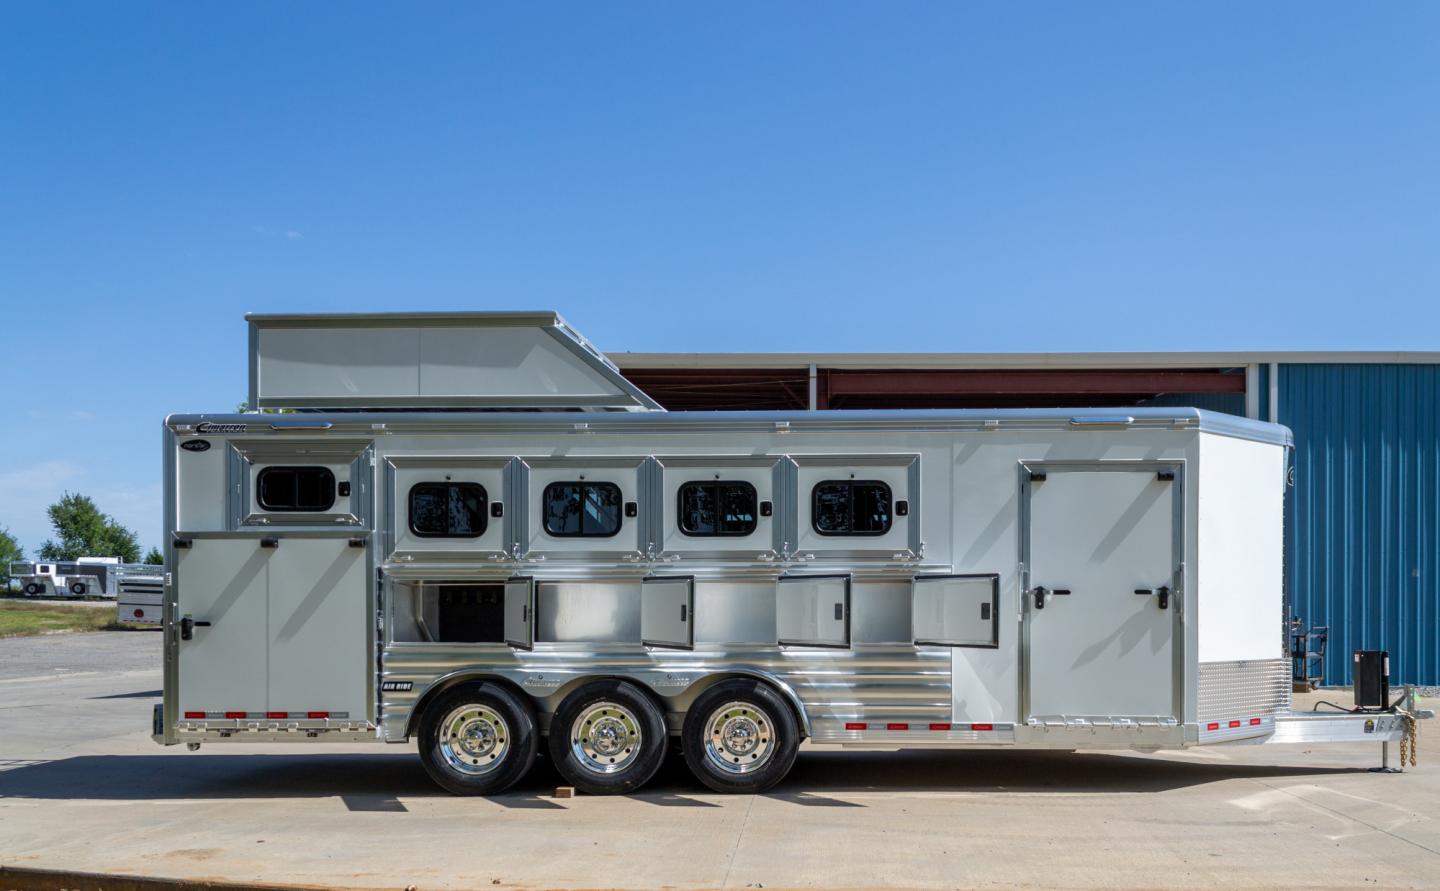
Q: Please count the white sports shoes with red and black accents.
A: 0